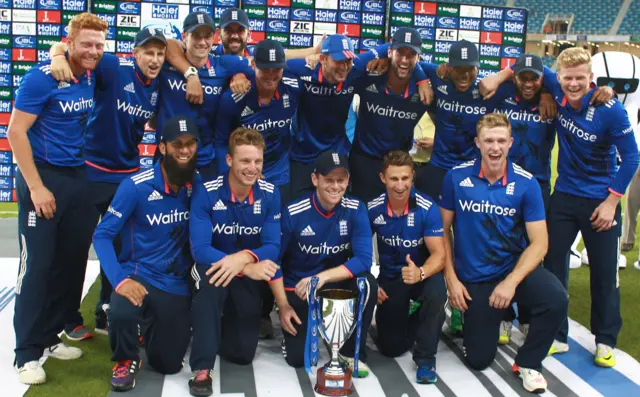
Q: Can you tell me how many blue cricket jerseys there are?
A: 15